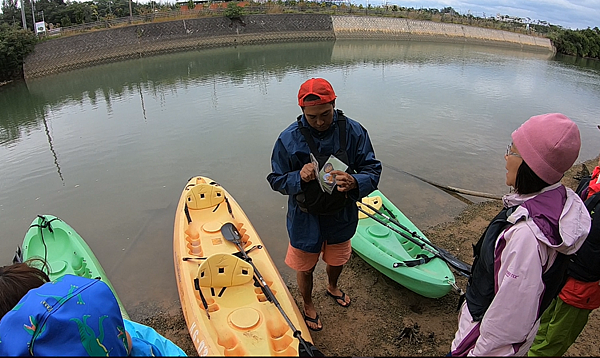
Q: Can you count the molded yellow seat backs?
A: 3